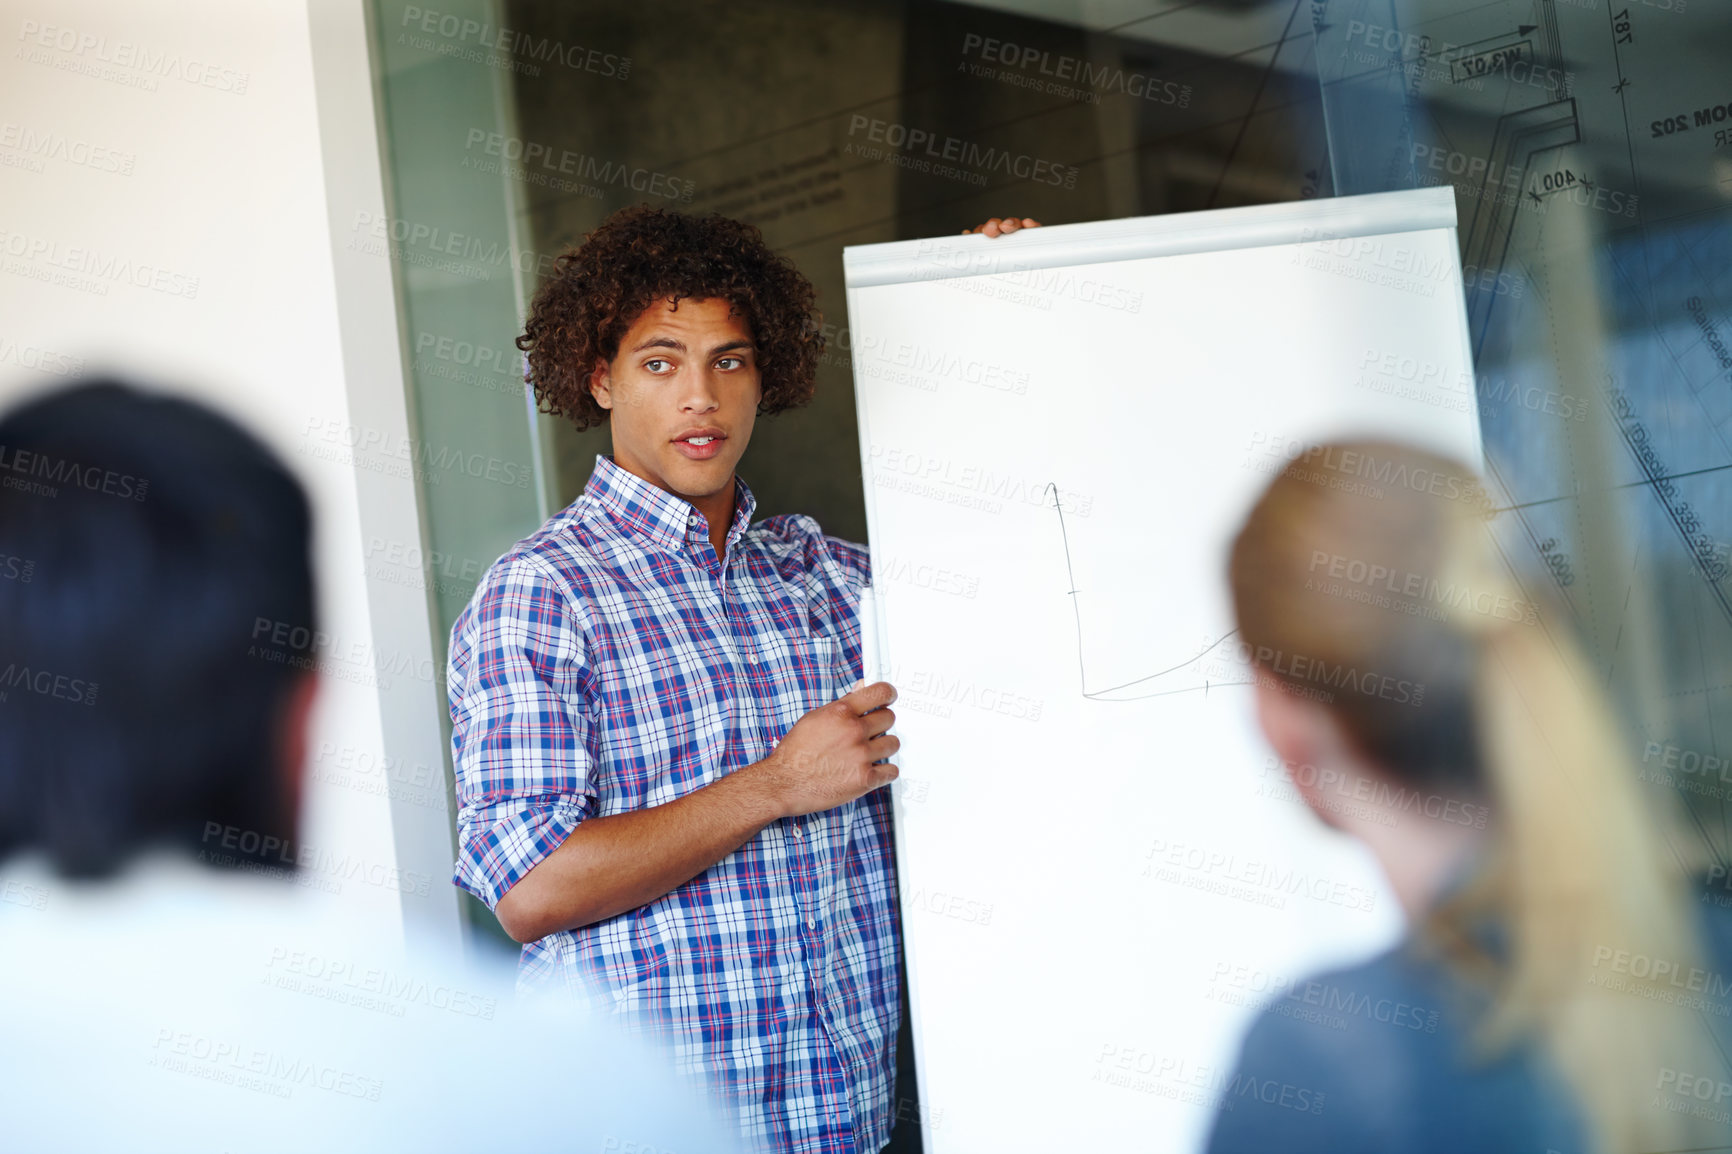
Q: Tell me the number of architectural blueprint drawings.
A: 1